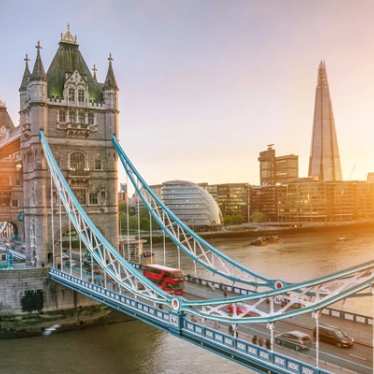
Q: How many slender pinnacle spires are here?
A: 4